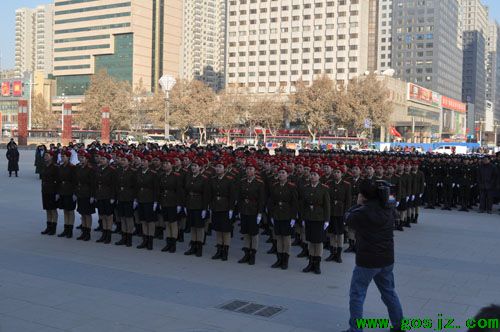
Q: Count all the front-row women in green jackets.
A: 12